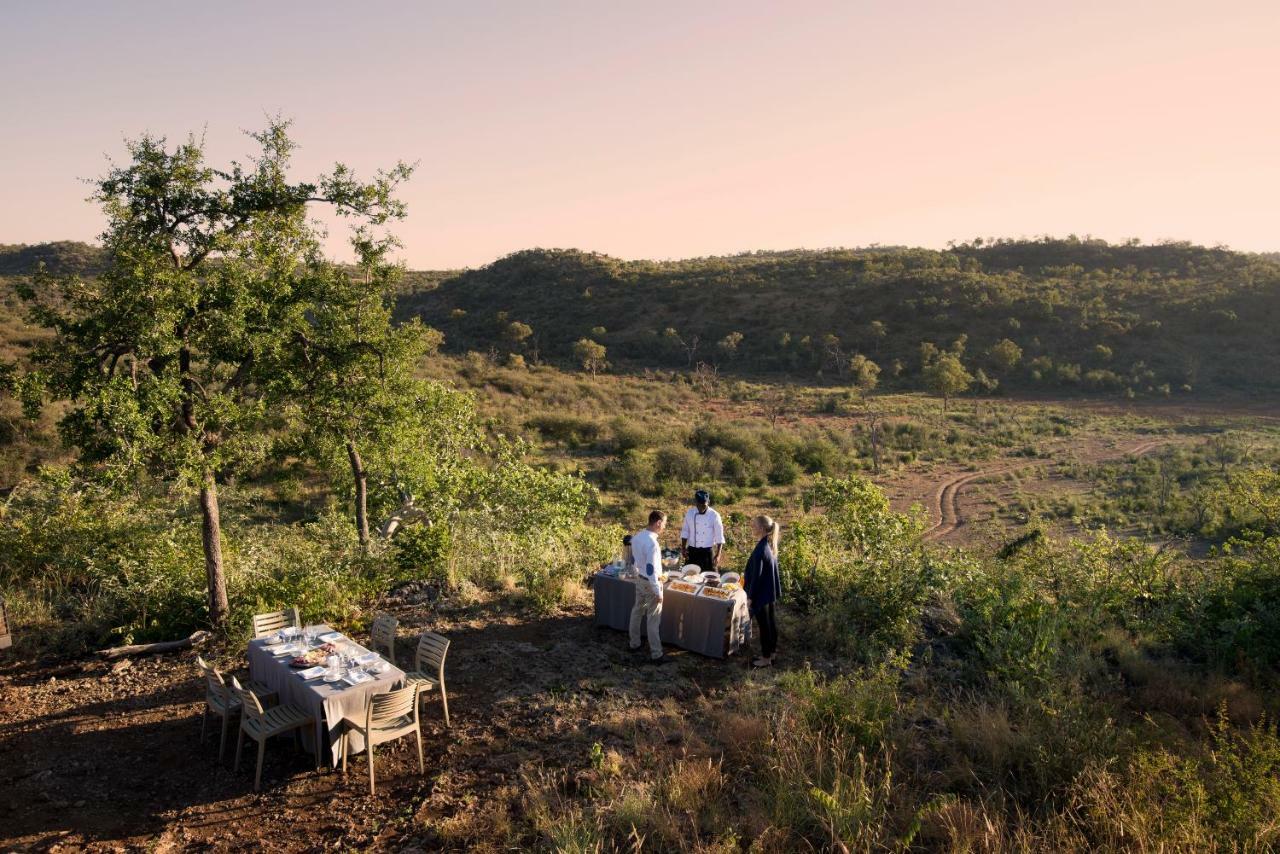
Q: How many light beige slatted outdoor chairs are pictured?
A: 6